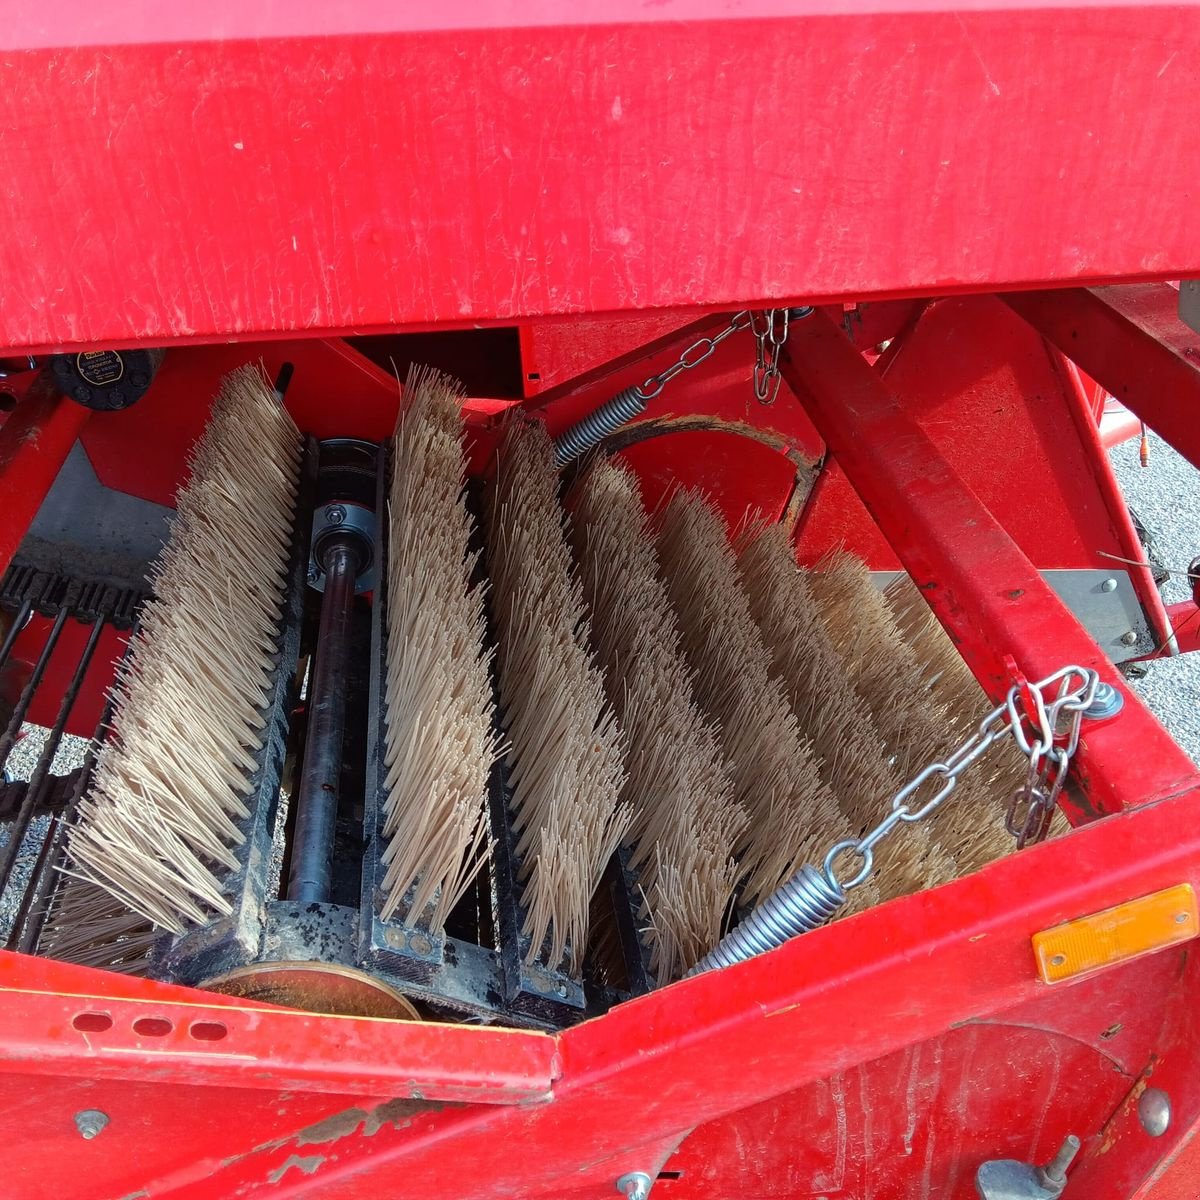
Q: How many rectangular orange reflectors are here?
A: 1